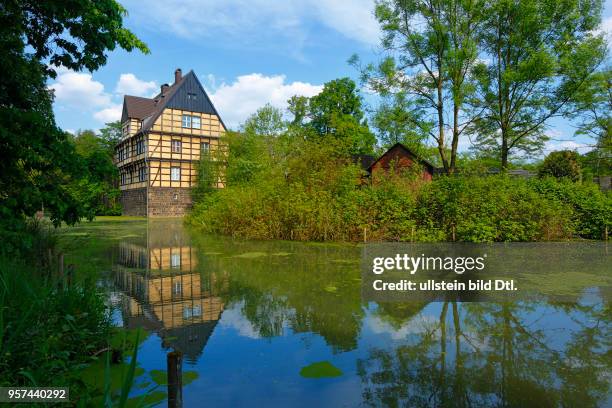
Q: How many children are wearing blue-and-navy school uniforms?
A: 0